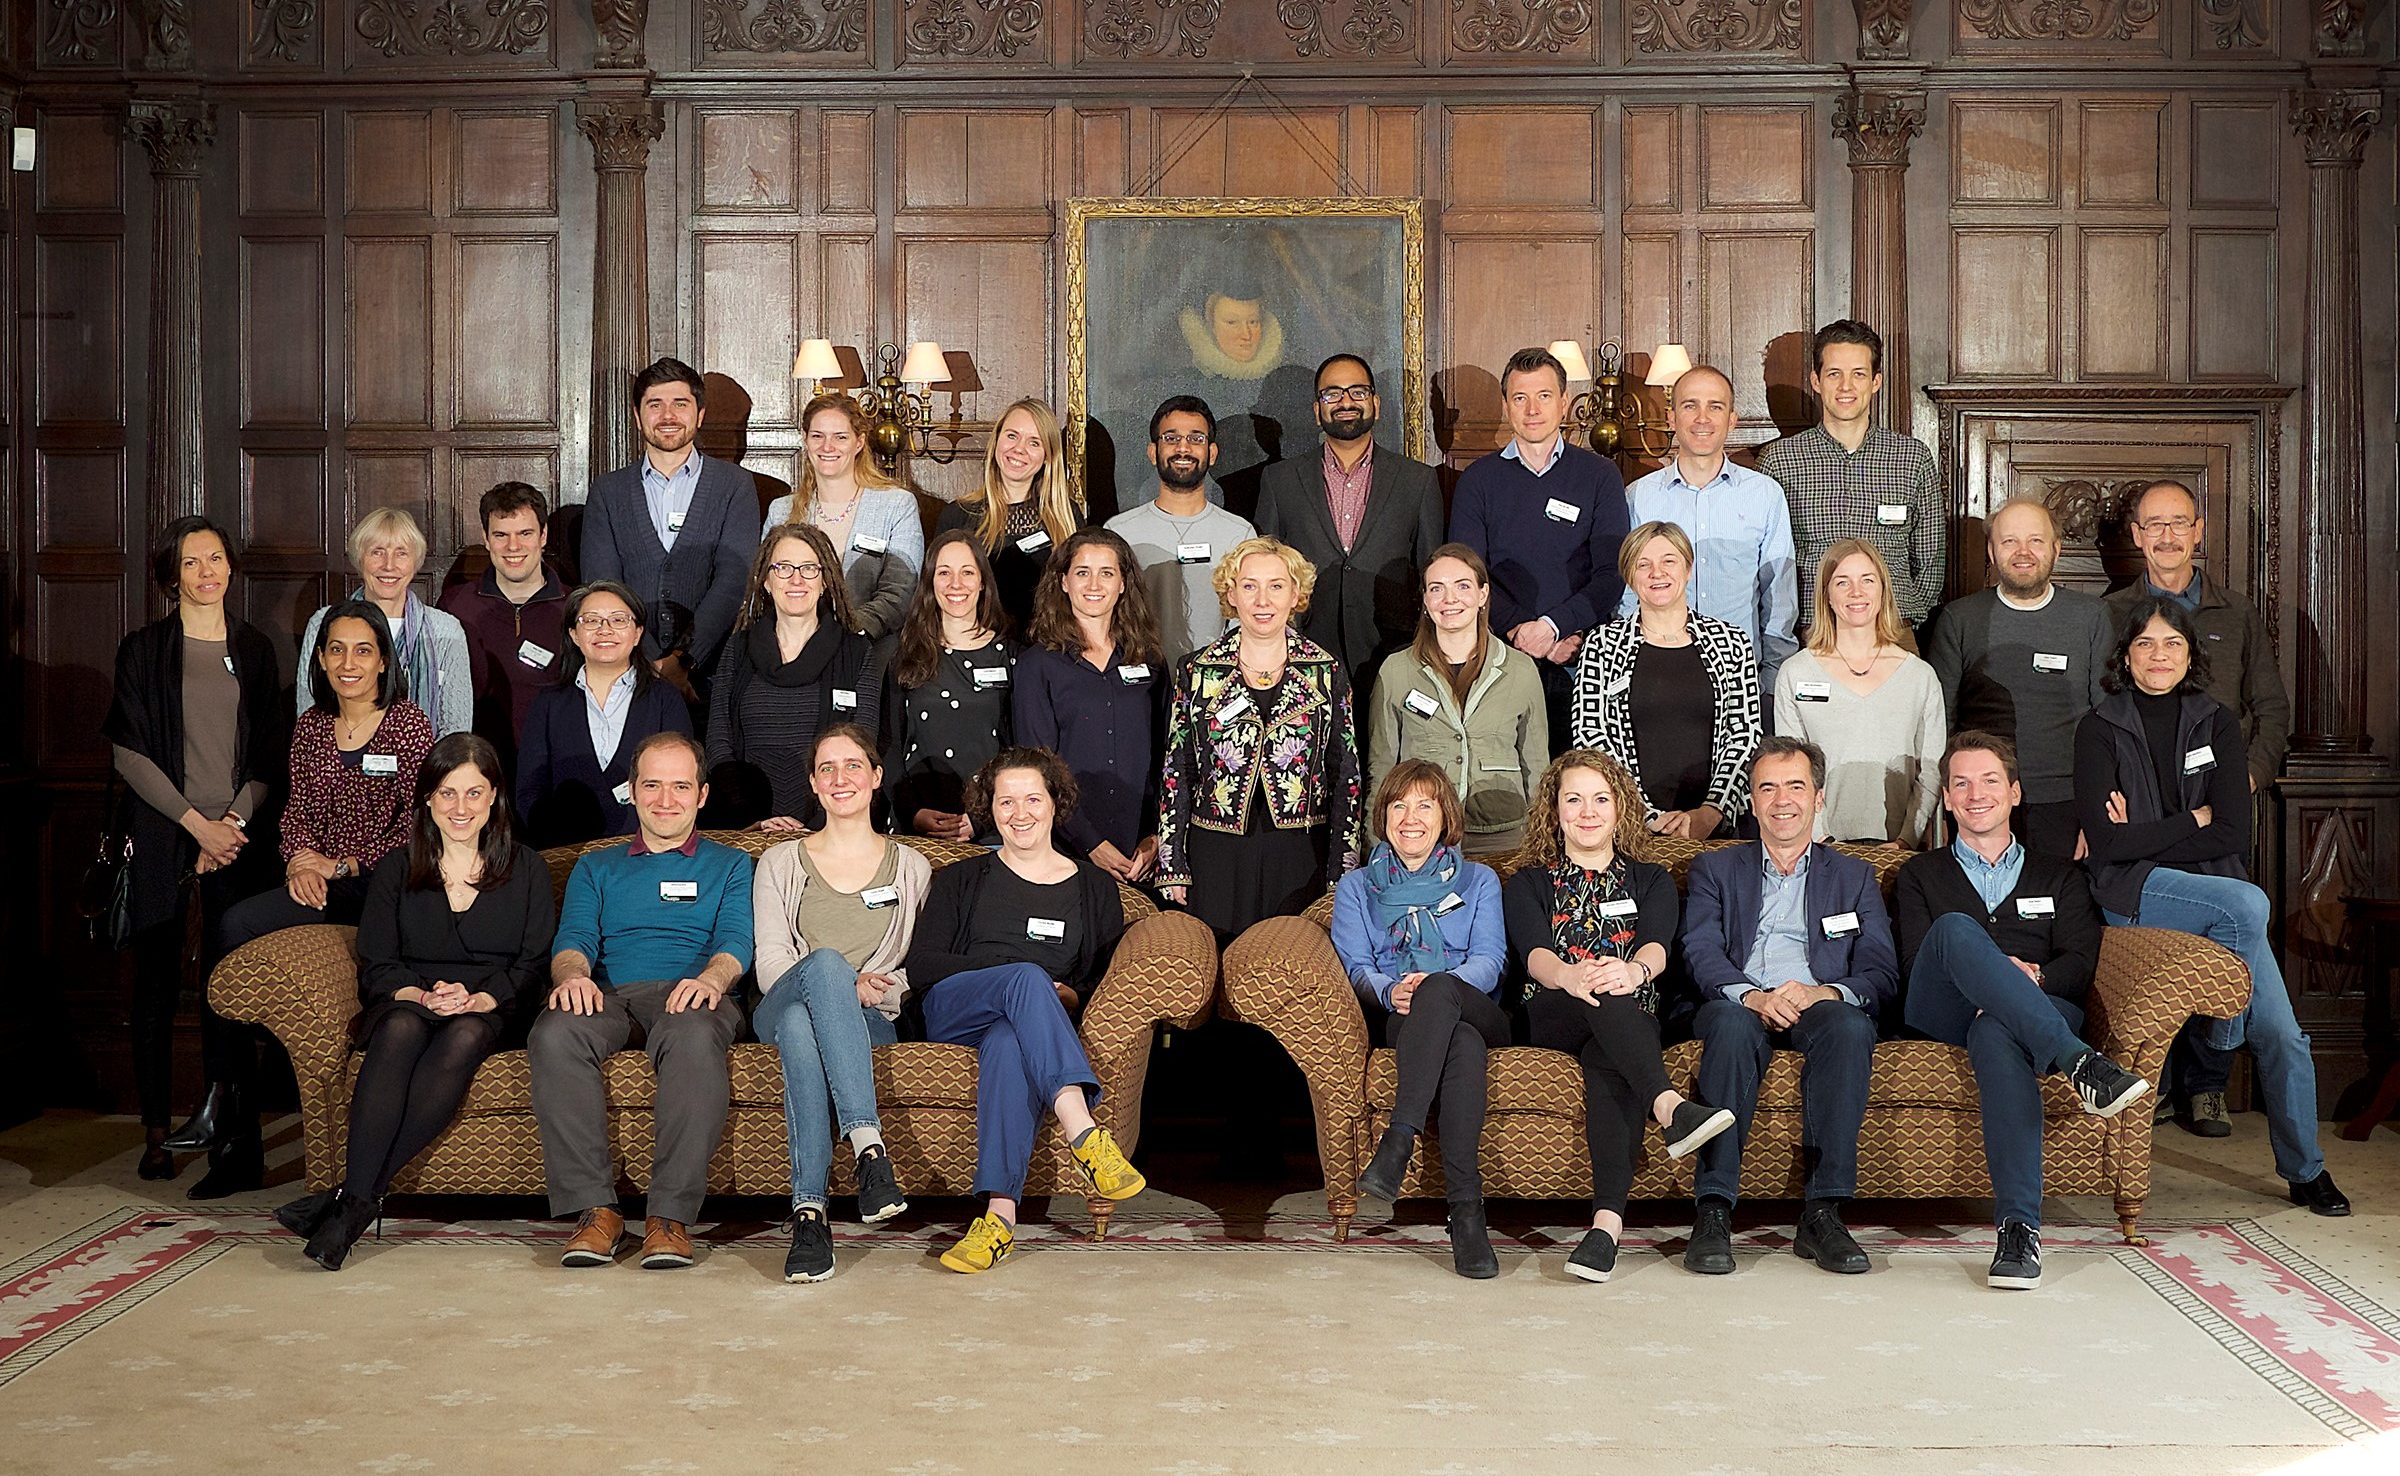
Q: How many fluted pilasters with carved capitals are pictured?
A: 4